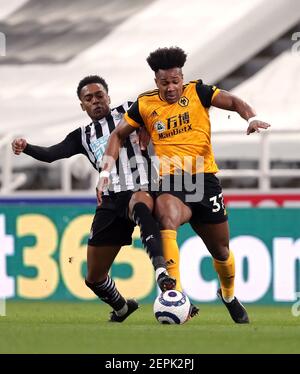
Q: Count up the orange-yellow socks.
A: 2